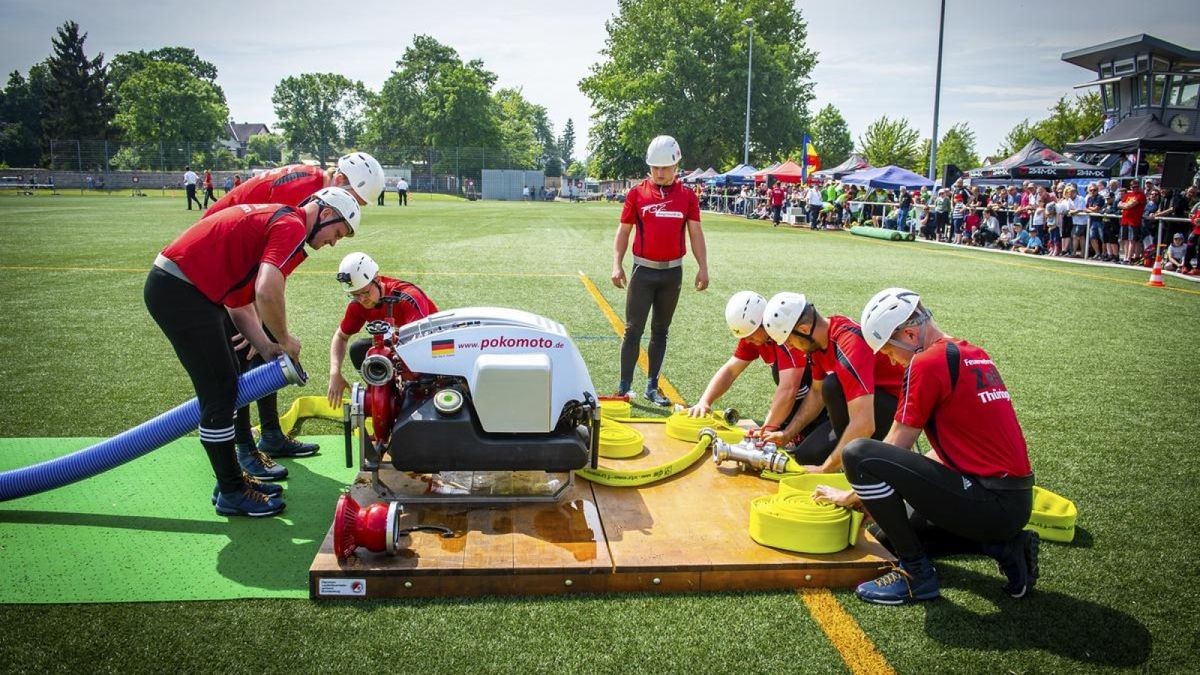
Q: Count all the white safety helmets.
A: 7